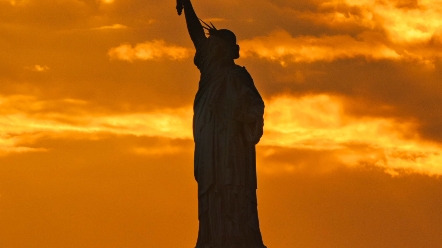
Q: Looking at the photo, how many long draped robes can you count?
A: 1